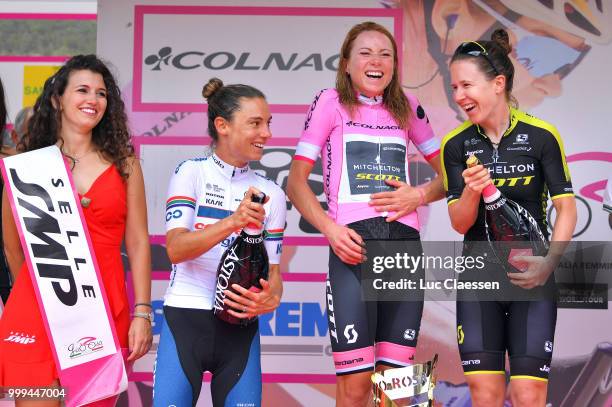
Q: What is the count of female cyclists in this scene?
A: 3